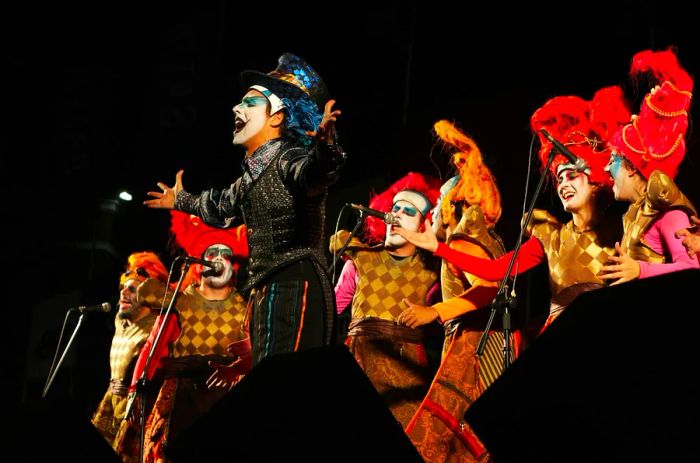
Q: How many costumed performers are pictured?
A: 7